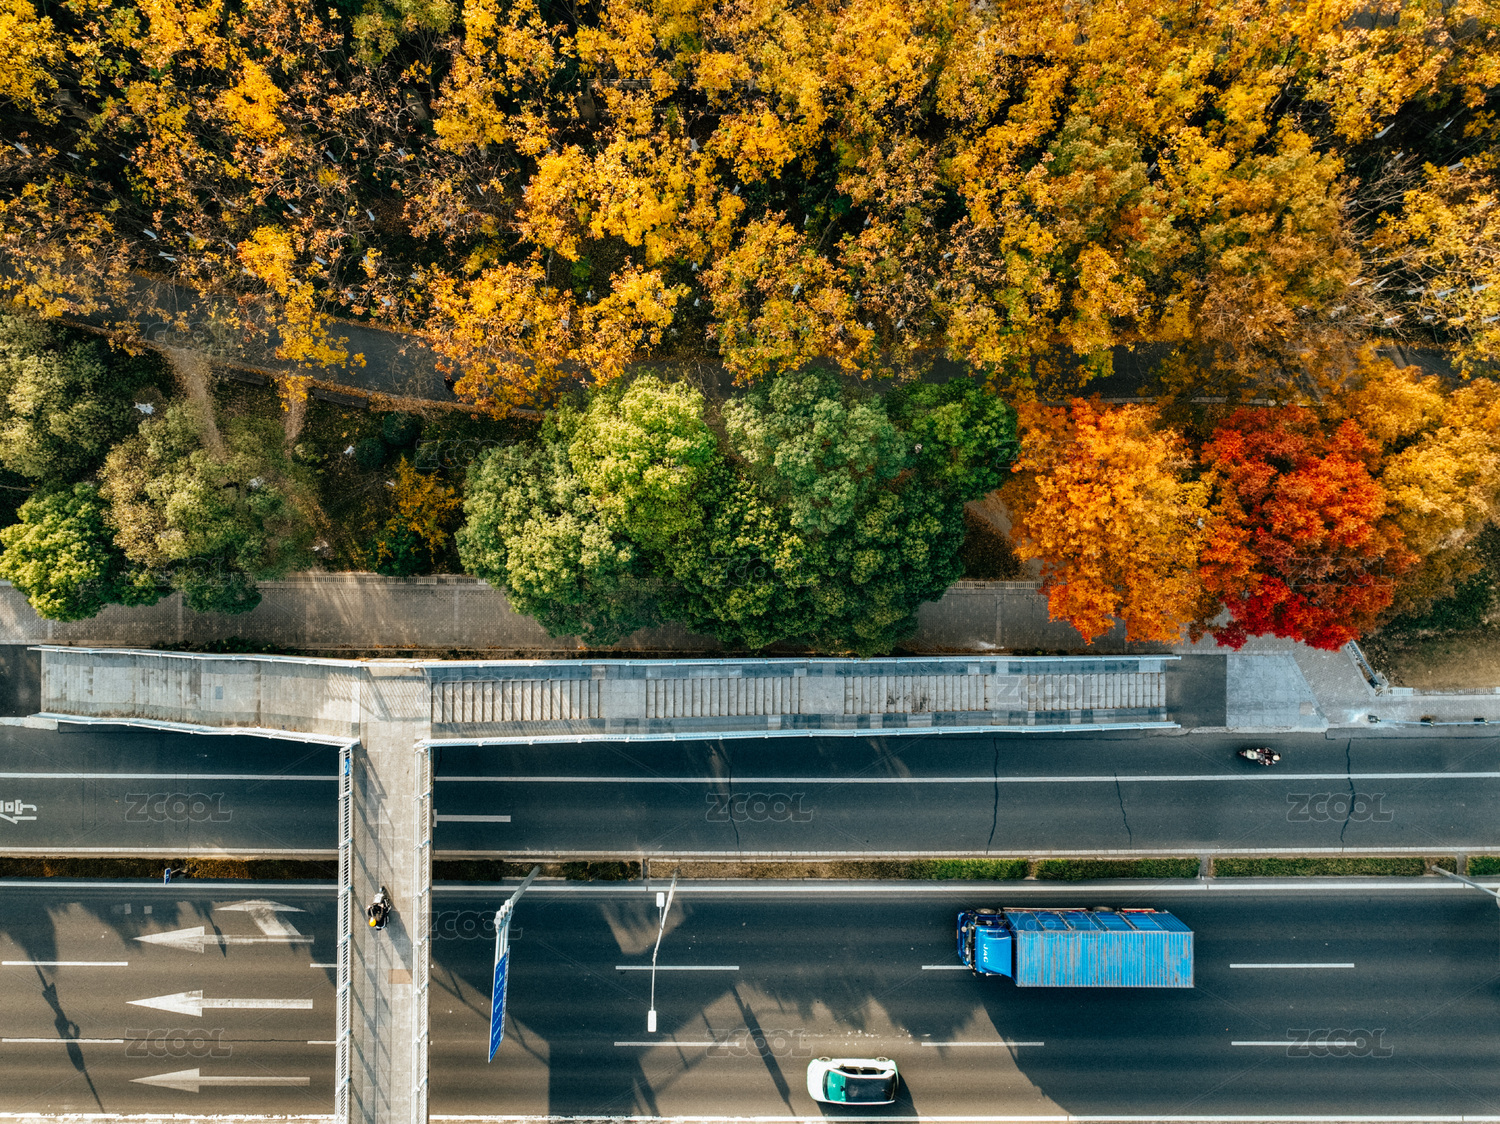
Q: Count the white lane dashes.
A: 10